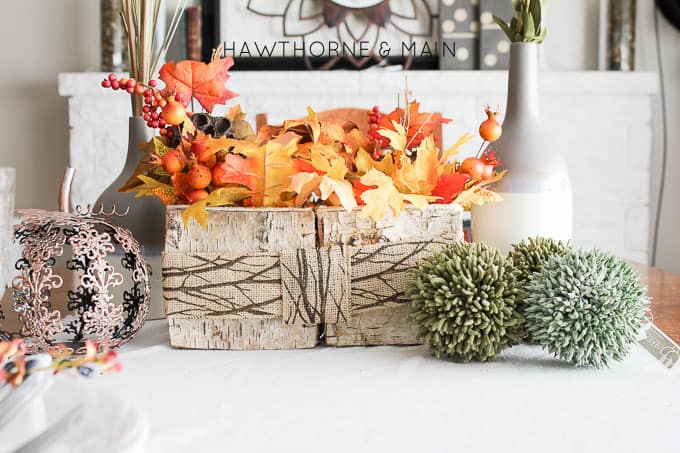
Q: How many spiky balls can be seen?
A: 3